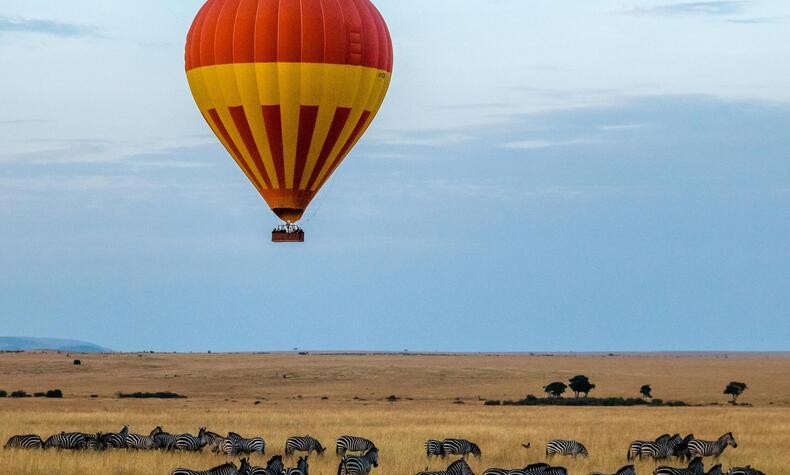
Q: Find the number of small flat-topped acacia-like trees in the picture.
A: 4